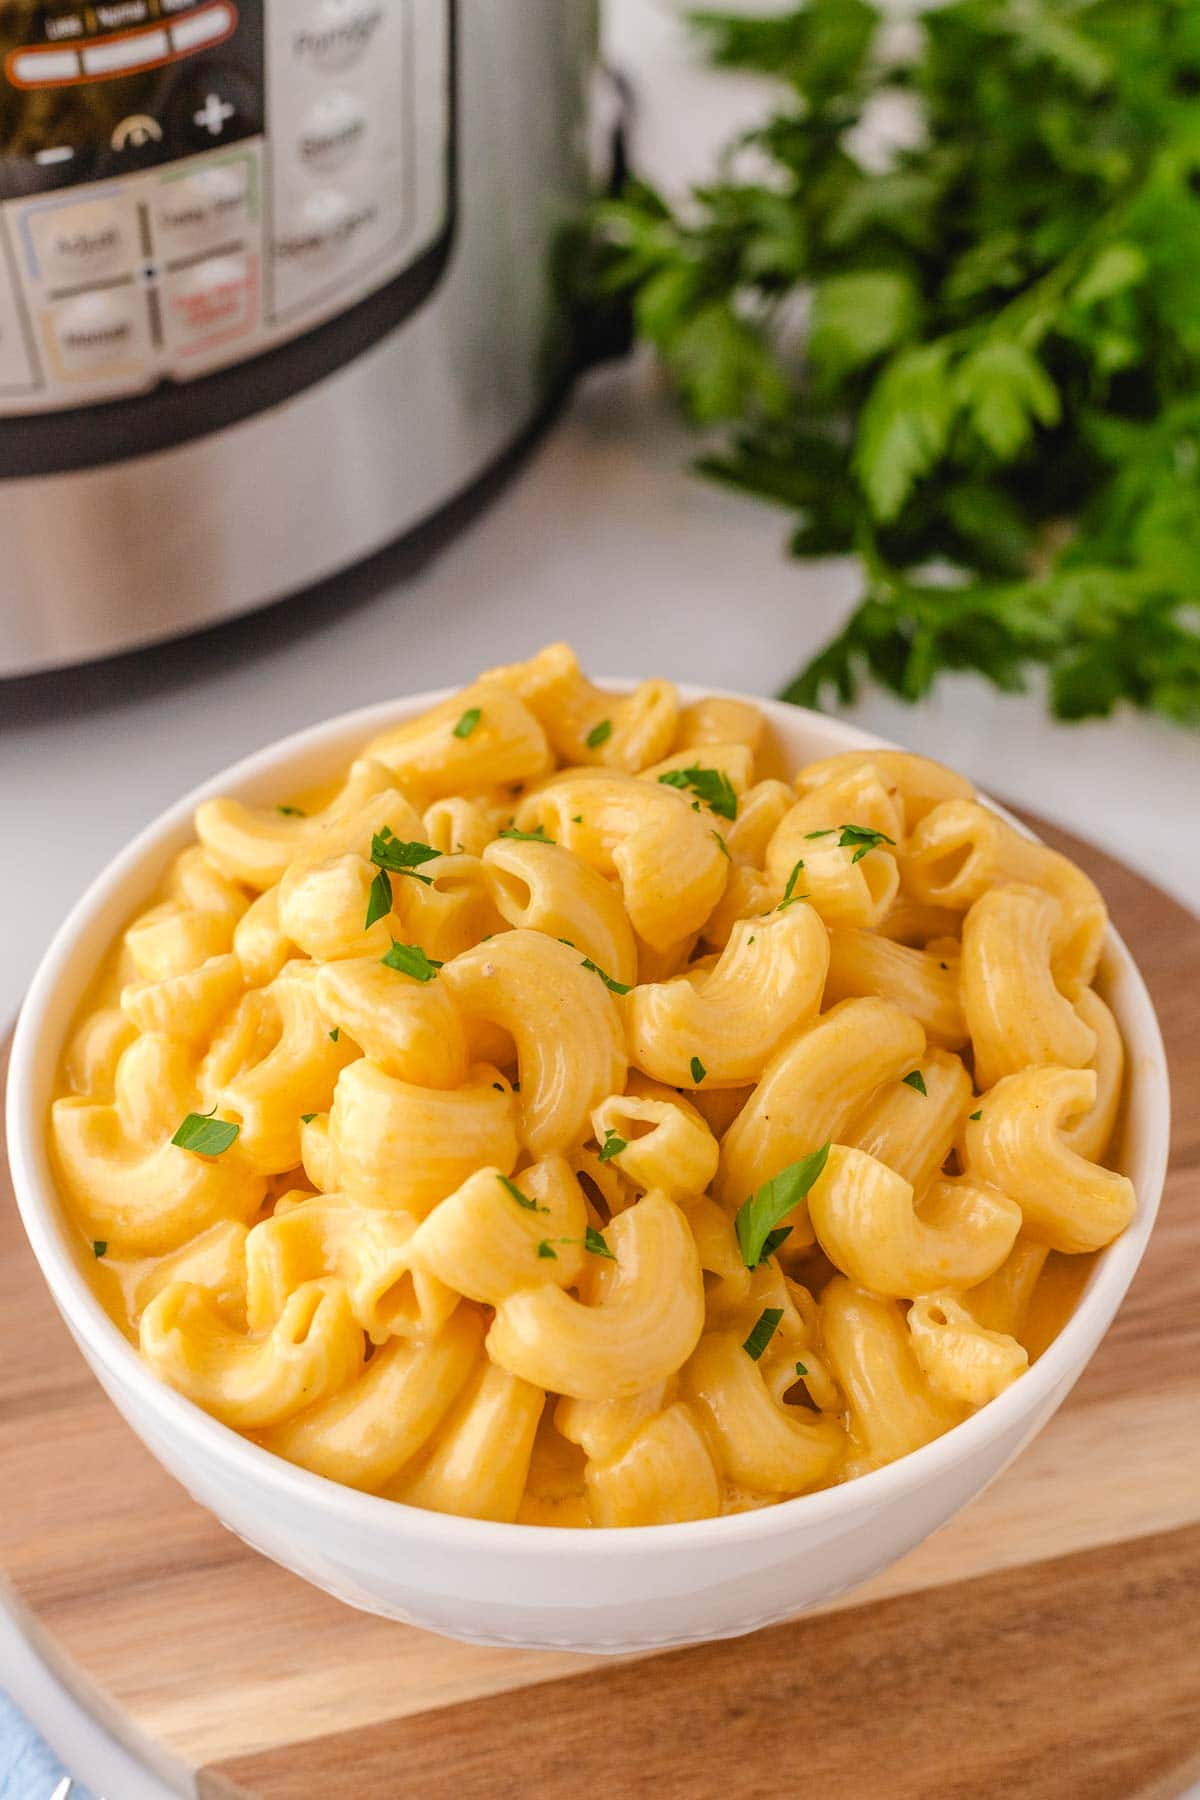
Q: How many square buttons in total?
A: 4